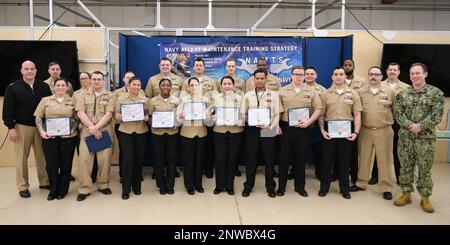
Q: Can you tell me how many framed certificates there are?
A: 8